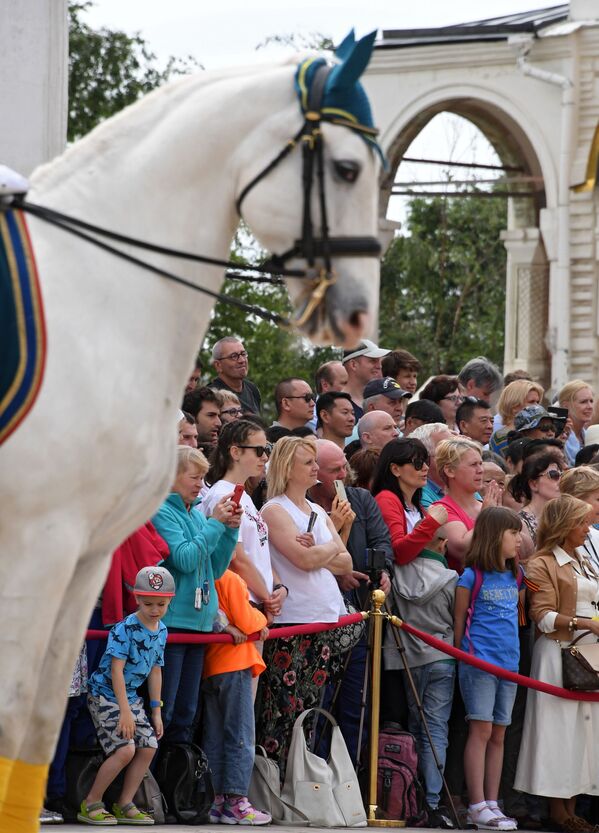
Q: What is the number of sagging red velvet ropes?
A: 2